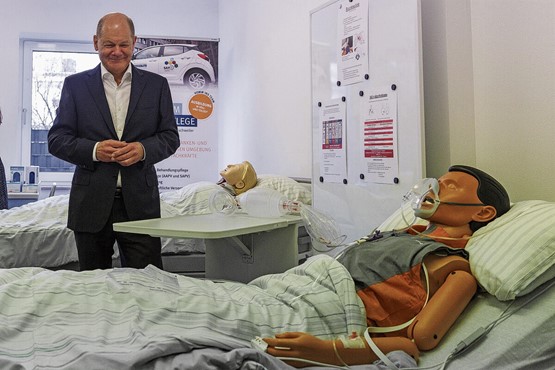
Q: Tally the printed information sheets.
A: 3